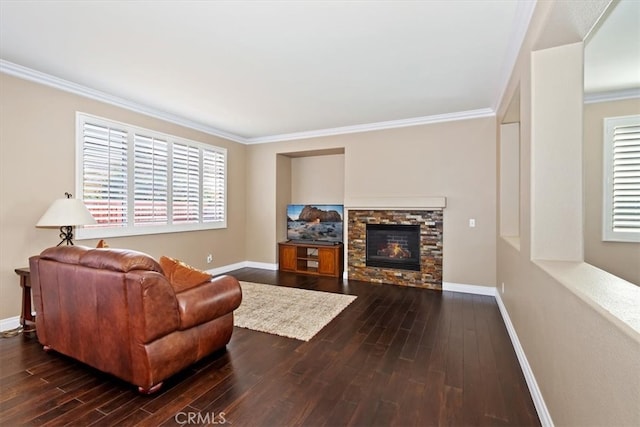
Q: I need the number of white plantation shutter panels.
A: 5